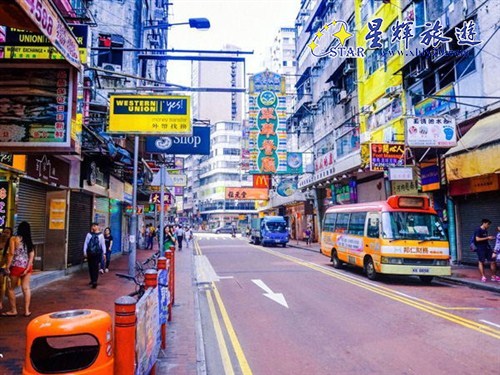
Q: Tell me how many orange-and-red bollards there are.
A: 5